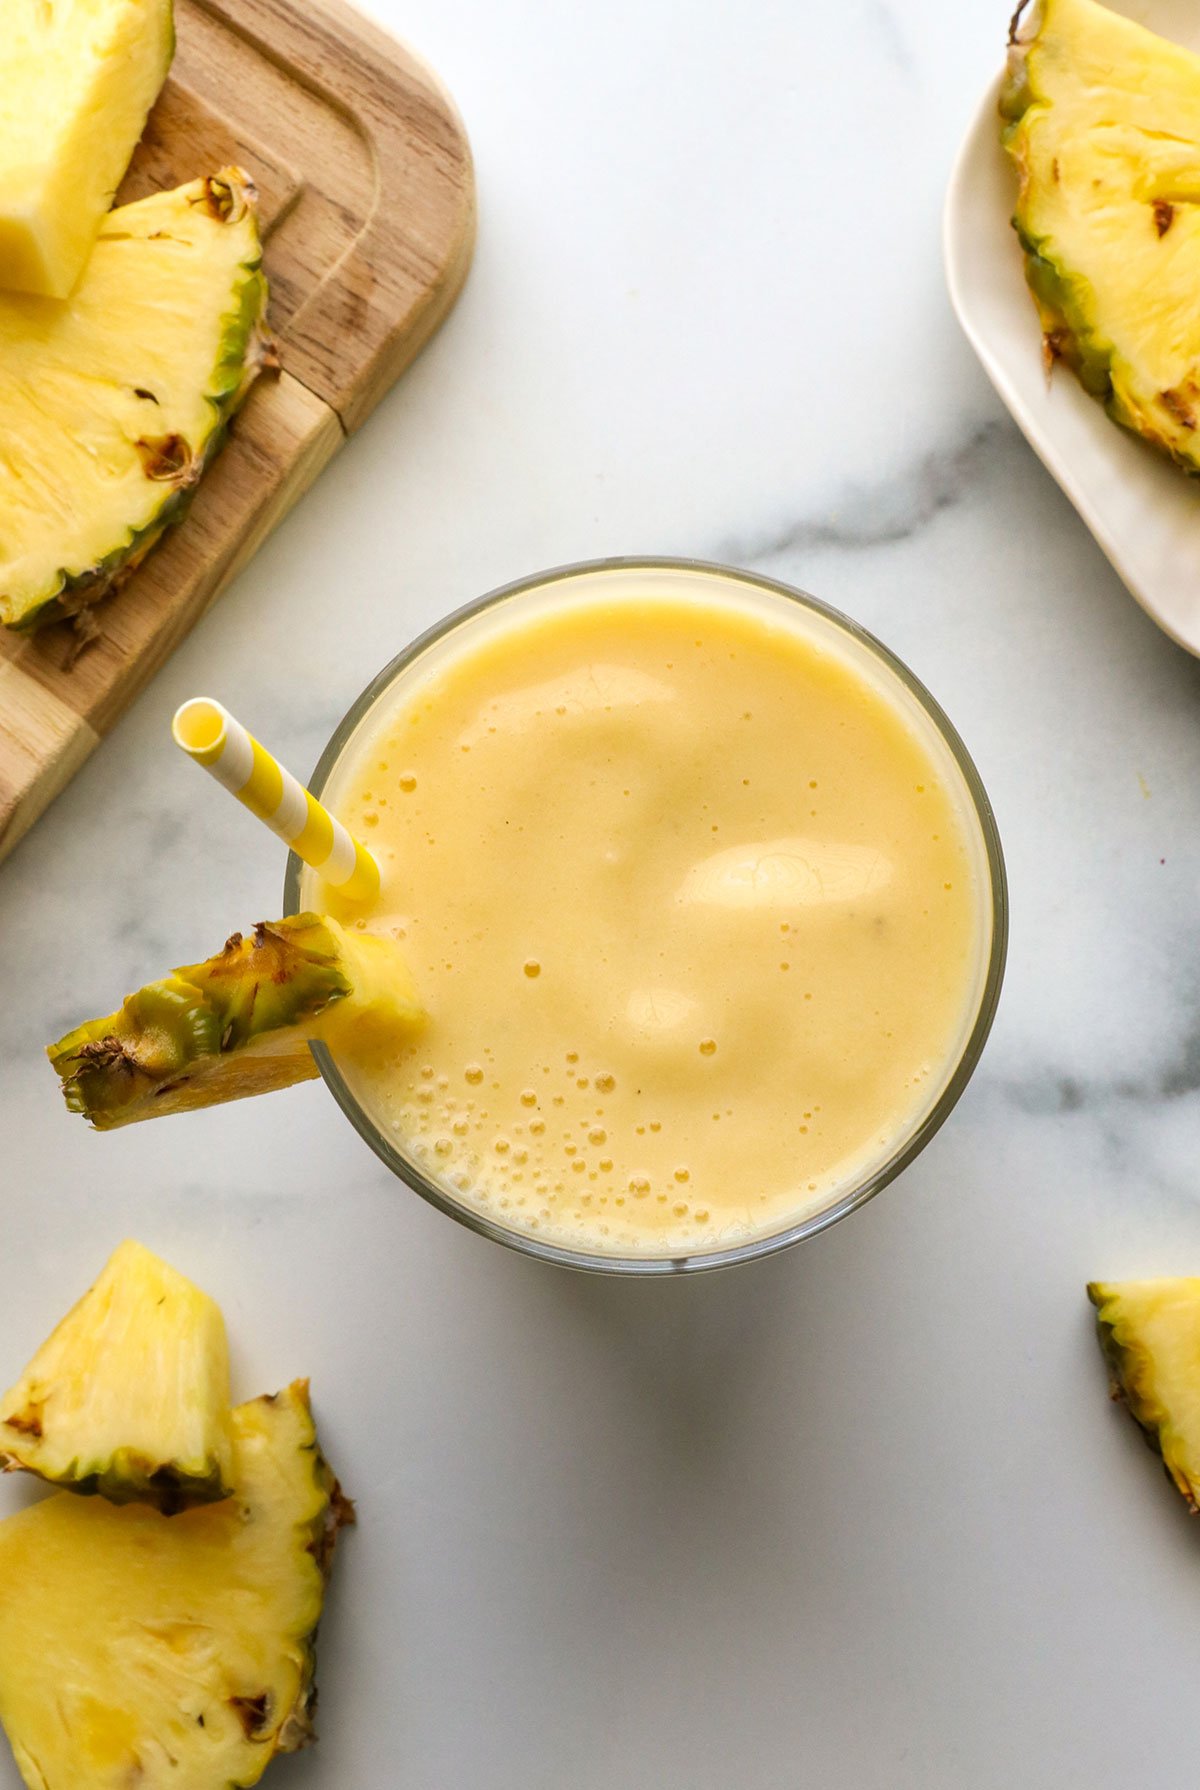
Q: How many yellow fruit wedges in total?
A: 7